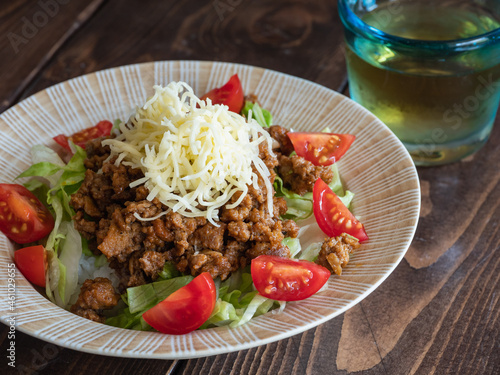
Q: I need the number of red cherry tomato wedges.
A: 8